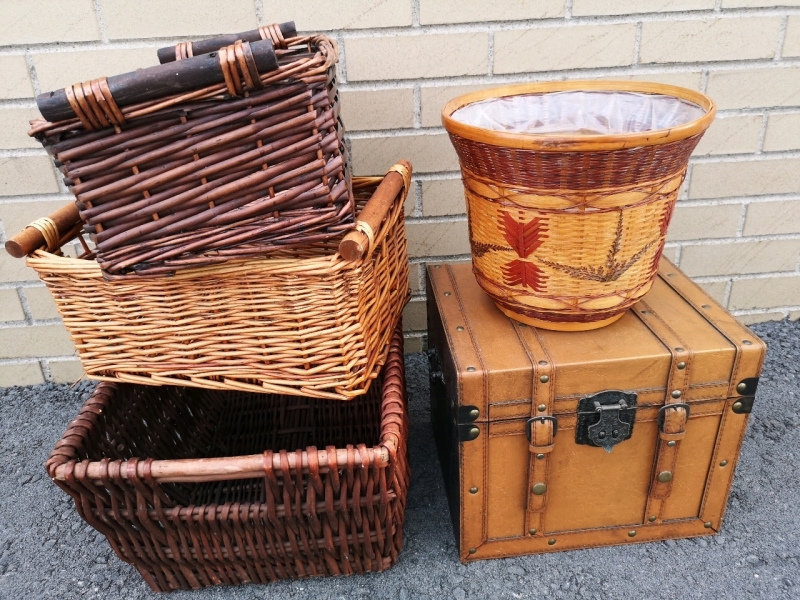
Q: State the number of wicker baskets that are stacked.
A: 3